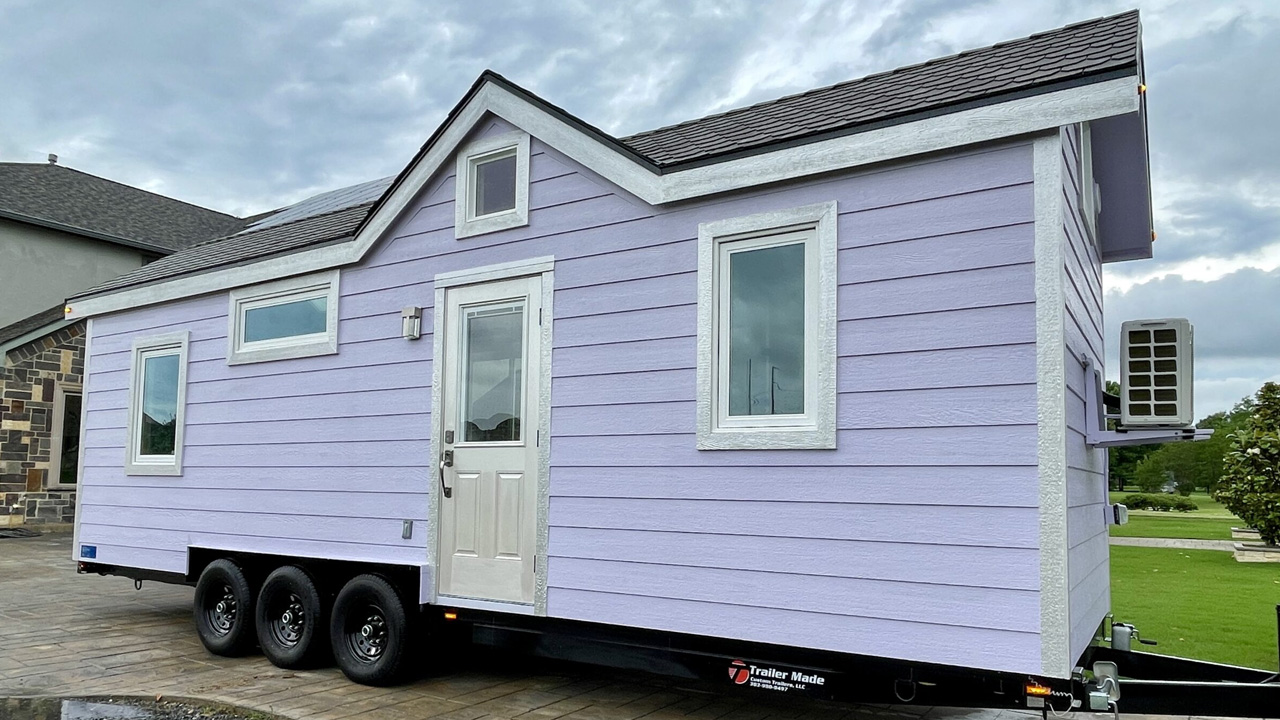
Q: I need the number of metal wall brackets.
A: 2